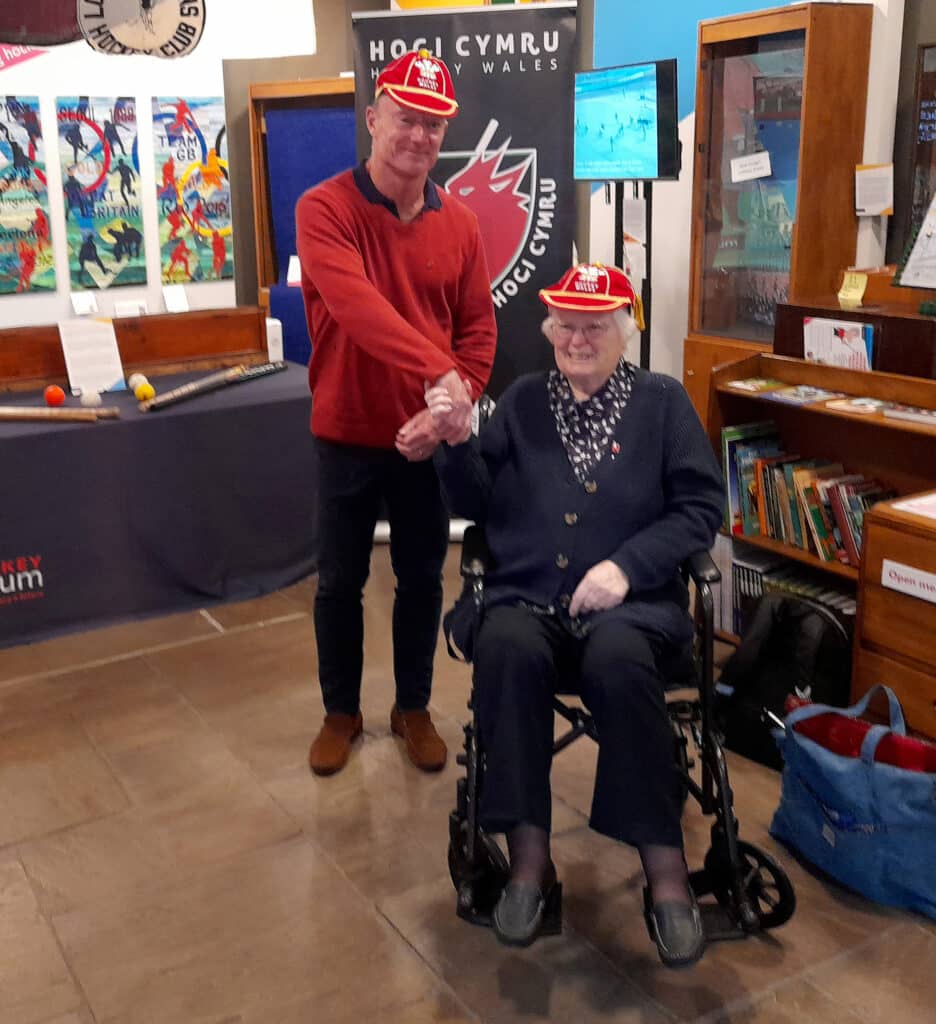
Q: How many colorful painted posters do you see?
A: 3